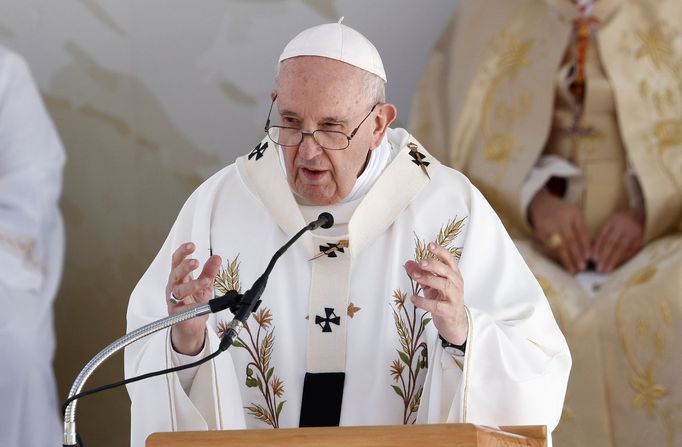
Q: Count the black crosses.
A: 4